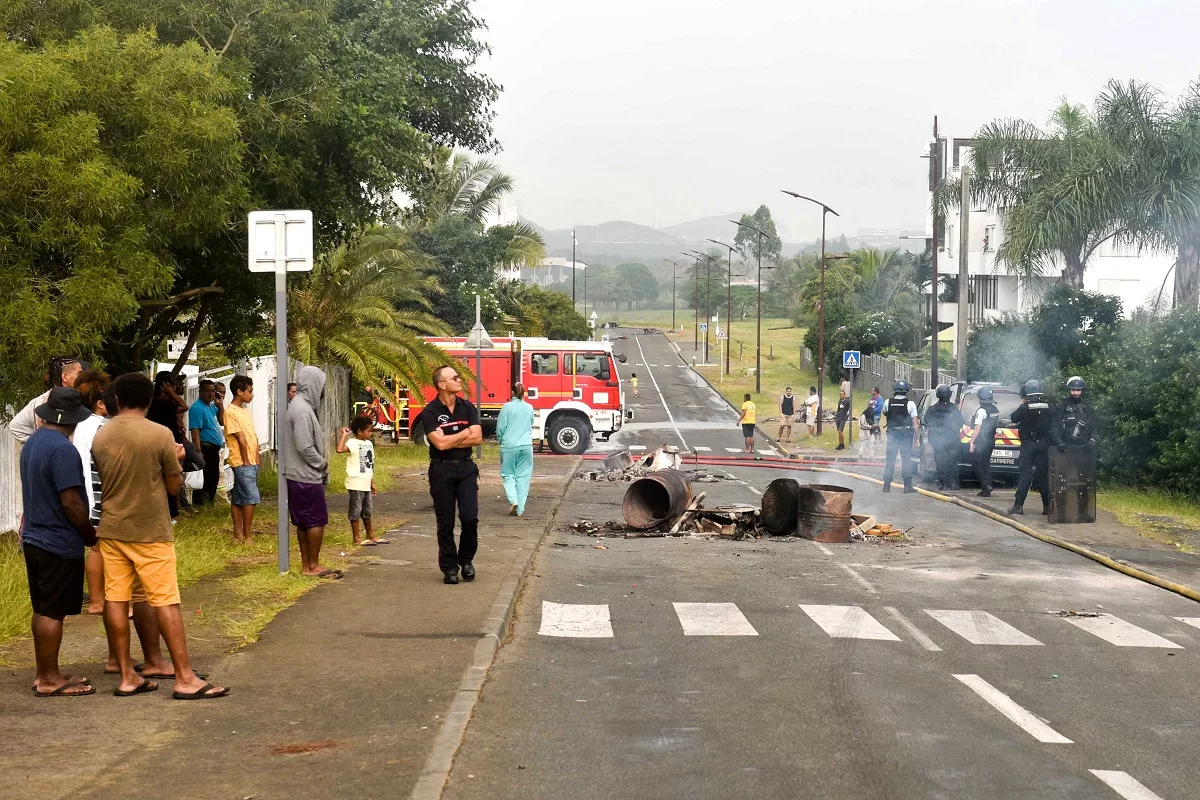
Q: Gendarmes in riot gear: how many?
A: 5